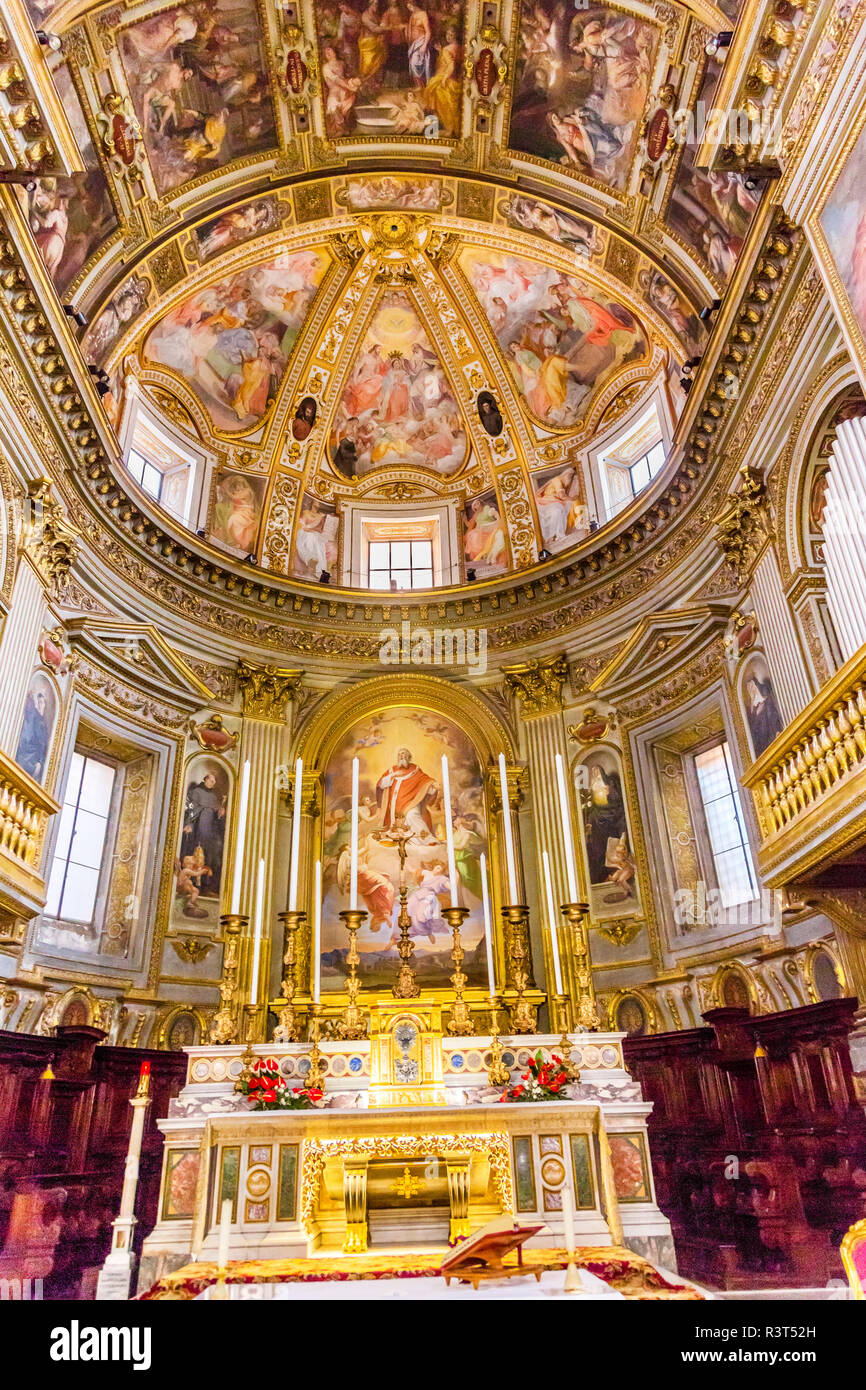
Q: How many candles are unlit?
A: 12